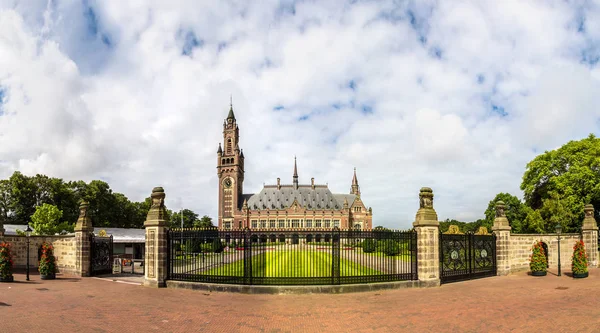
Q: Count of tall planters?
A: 4